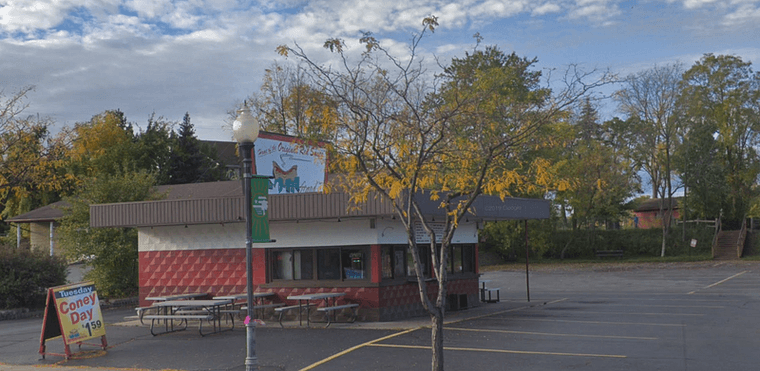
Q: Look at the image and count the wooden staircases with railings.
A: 1